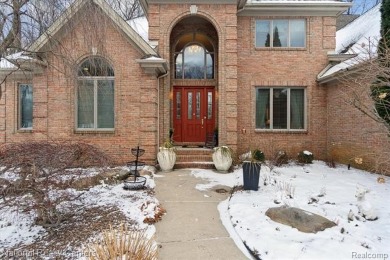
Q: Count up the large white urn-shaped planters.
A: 2